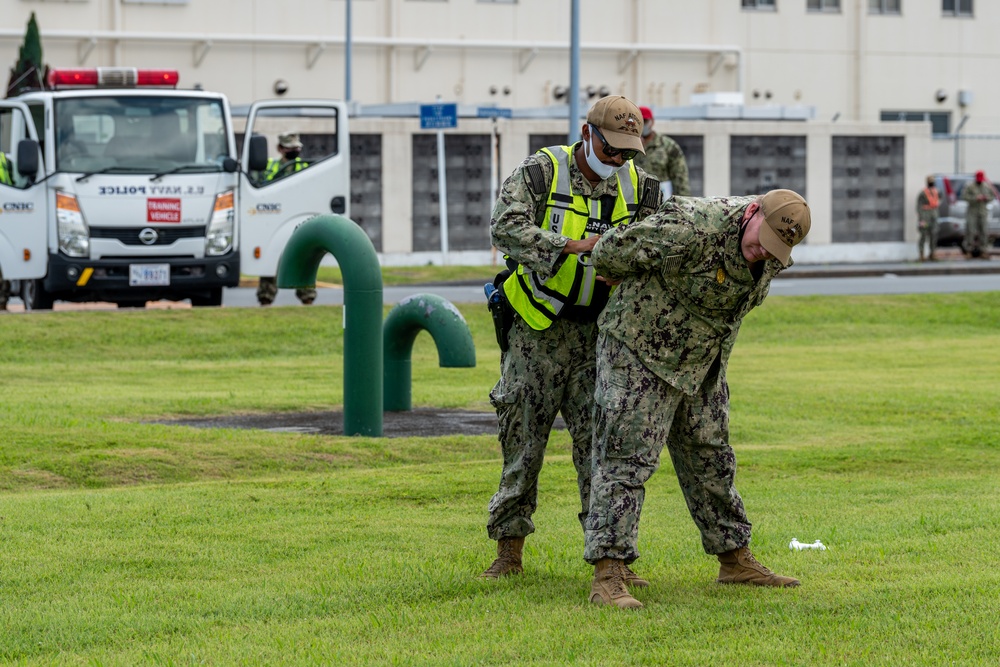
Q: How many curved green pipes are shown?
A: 2